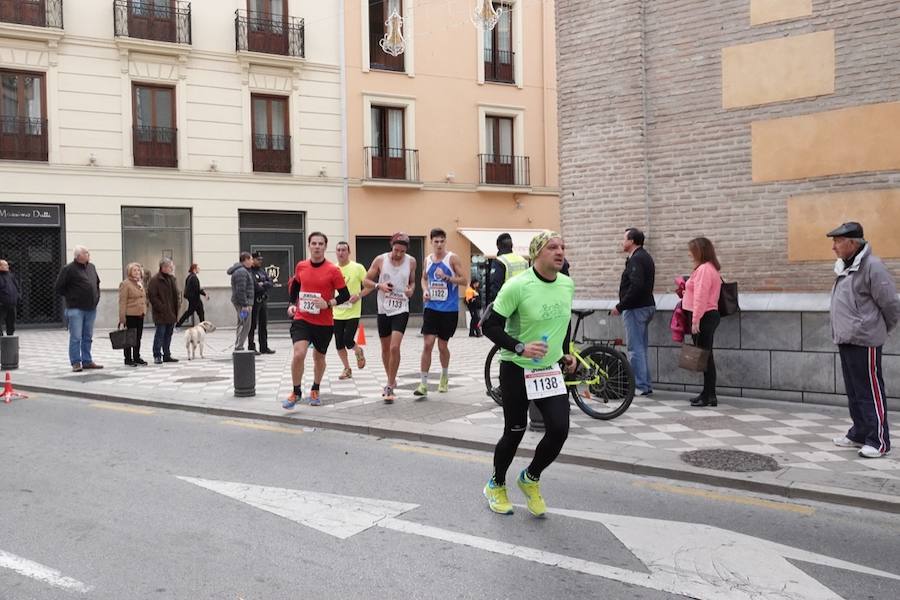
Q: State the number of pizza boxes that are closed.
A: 0